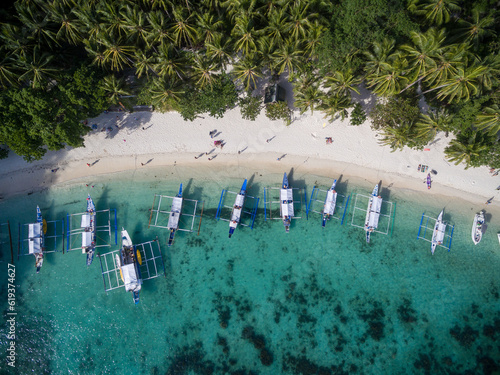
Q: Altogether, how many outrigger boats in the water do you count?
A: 9